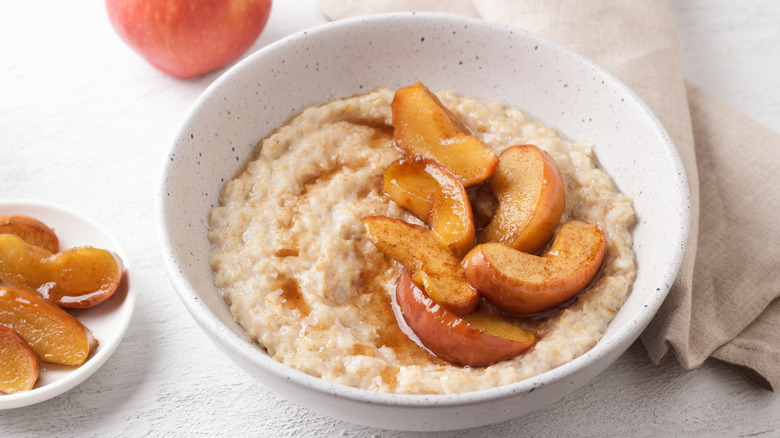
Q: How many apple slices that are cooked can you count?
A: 10